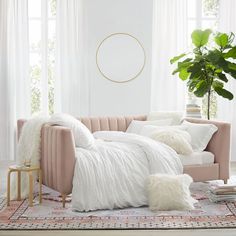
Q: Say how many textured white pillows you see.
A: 2